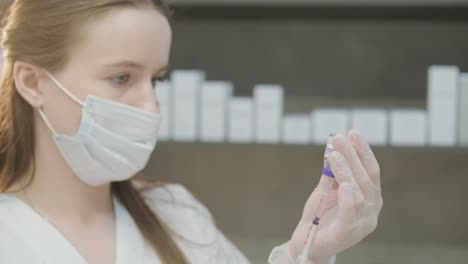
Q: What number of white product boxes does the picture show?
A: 11